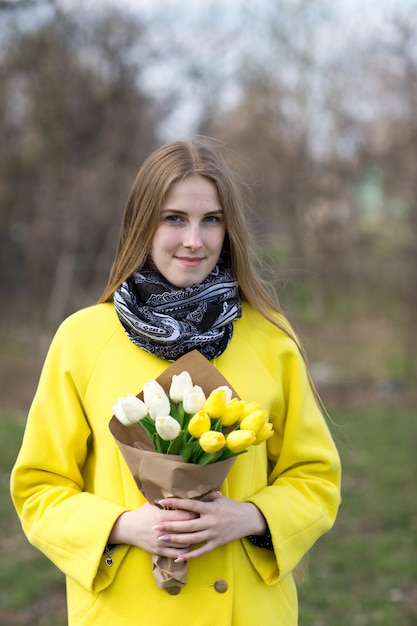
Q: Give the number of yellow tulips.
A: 8